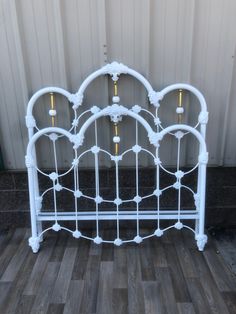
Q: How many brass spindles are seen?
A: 4